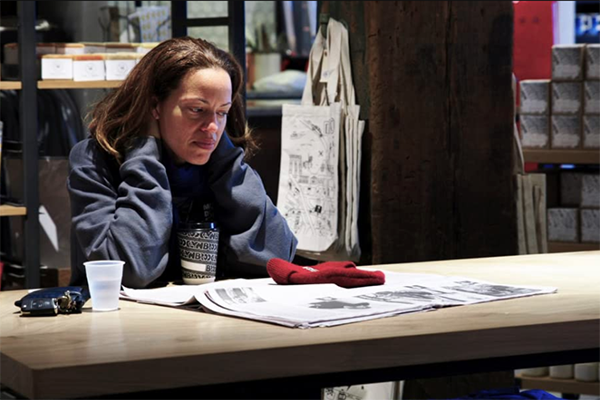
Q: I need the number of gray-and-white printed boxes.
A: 12